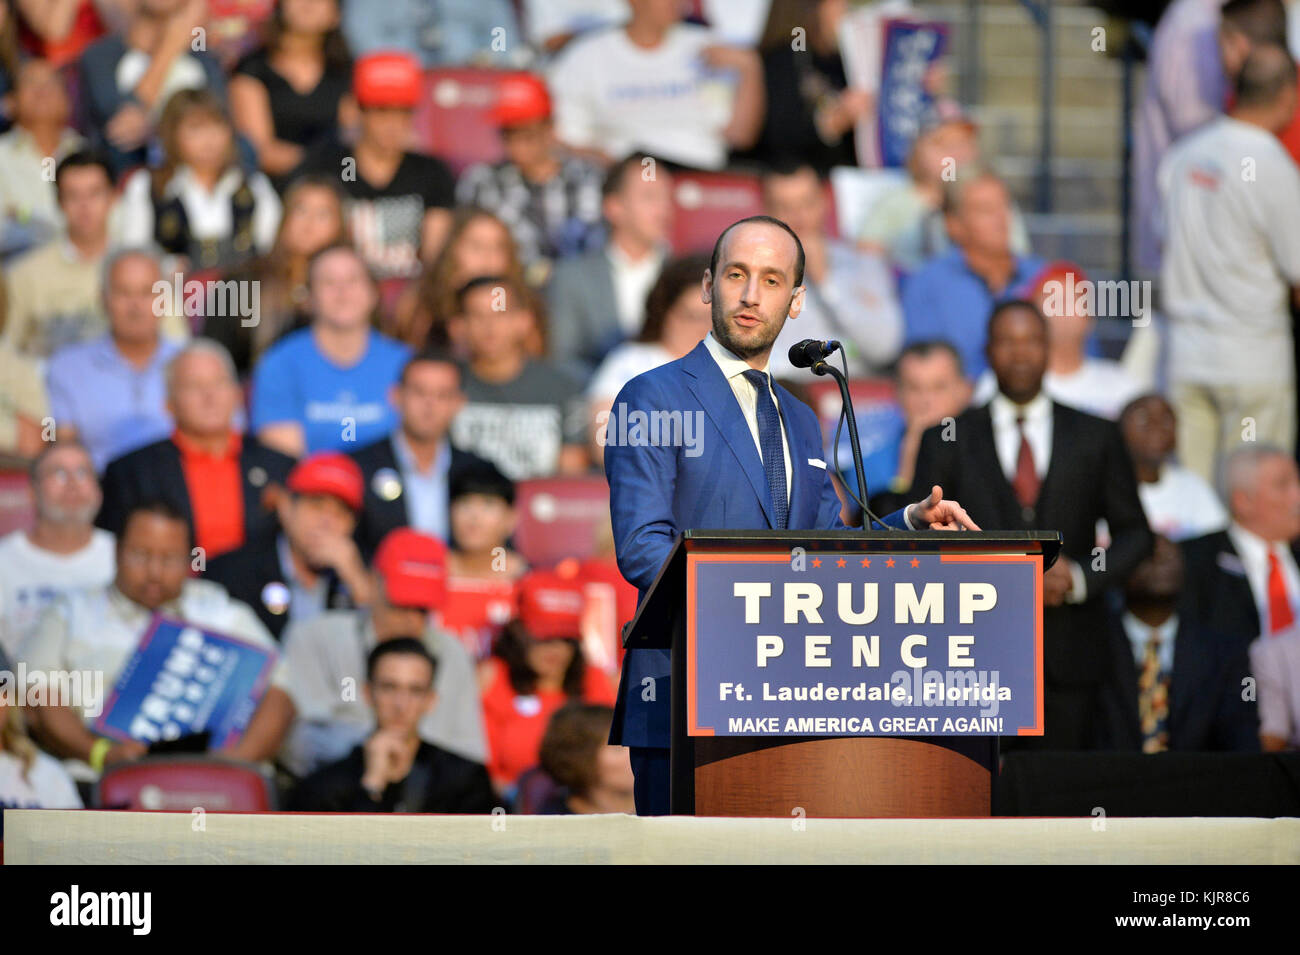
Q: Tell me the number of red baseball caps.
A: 6